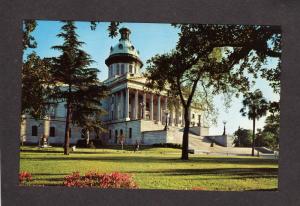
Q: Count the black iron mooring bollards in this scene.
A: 0